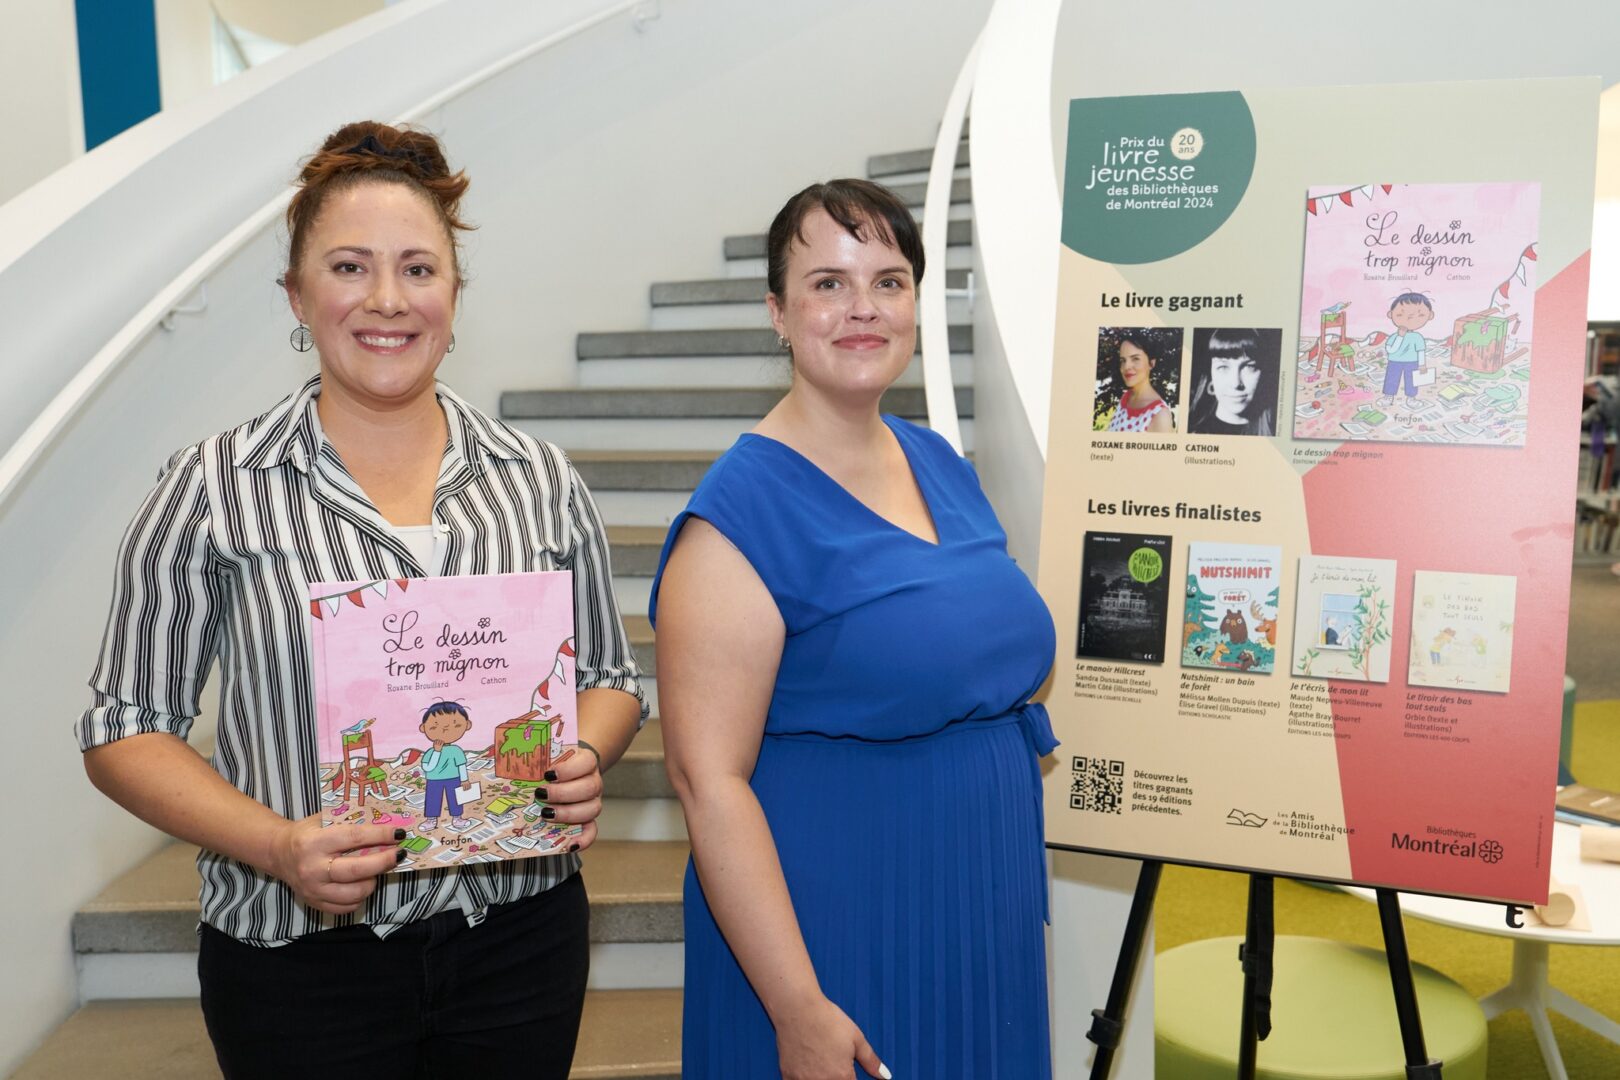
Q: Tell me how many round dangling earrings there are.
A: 2